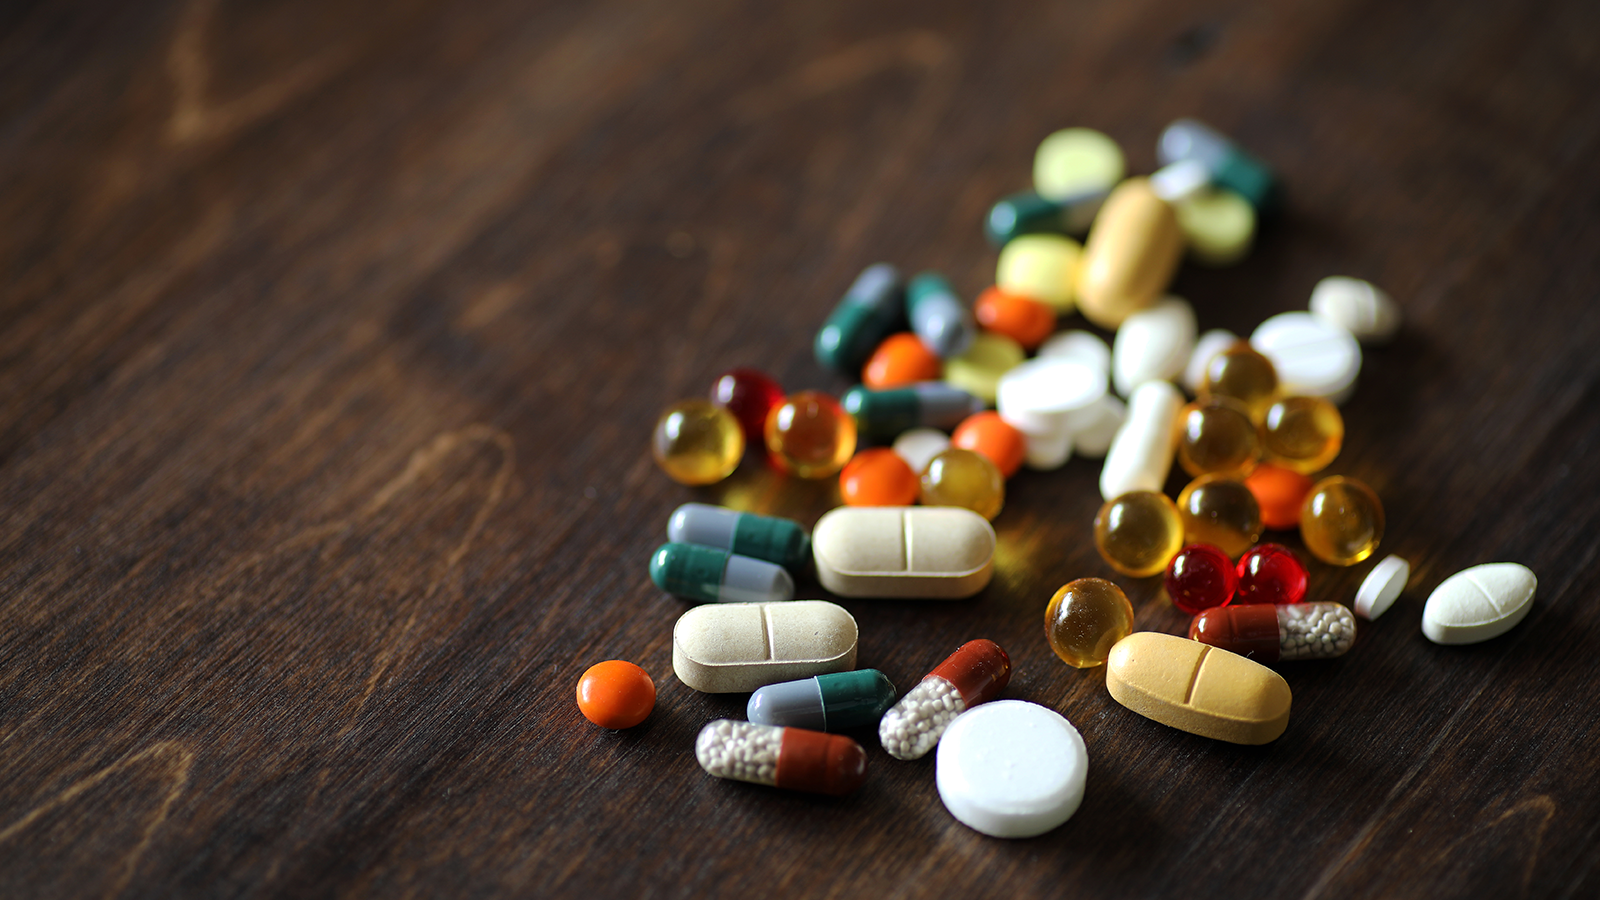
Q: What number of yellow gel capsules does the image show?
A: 10